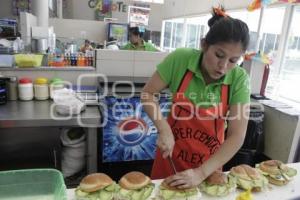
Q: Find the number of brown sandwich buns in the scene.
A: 6